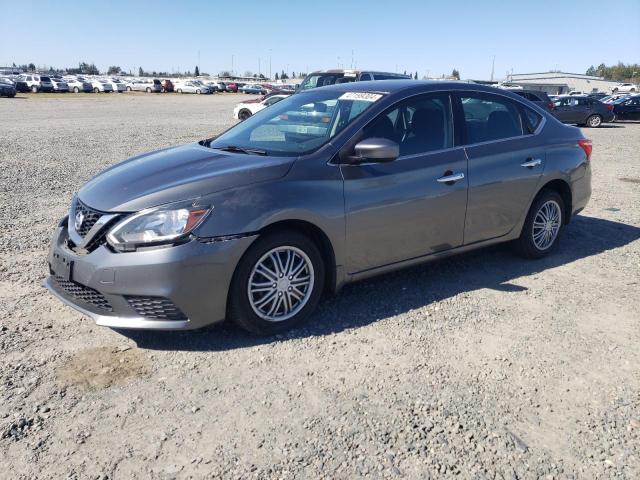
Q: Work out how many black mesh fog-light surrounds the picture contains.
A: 1